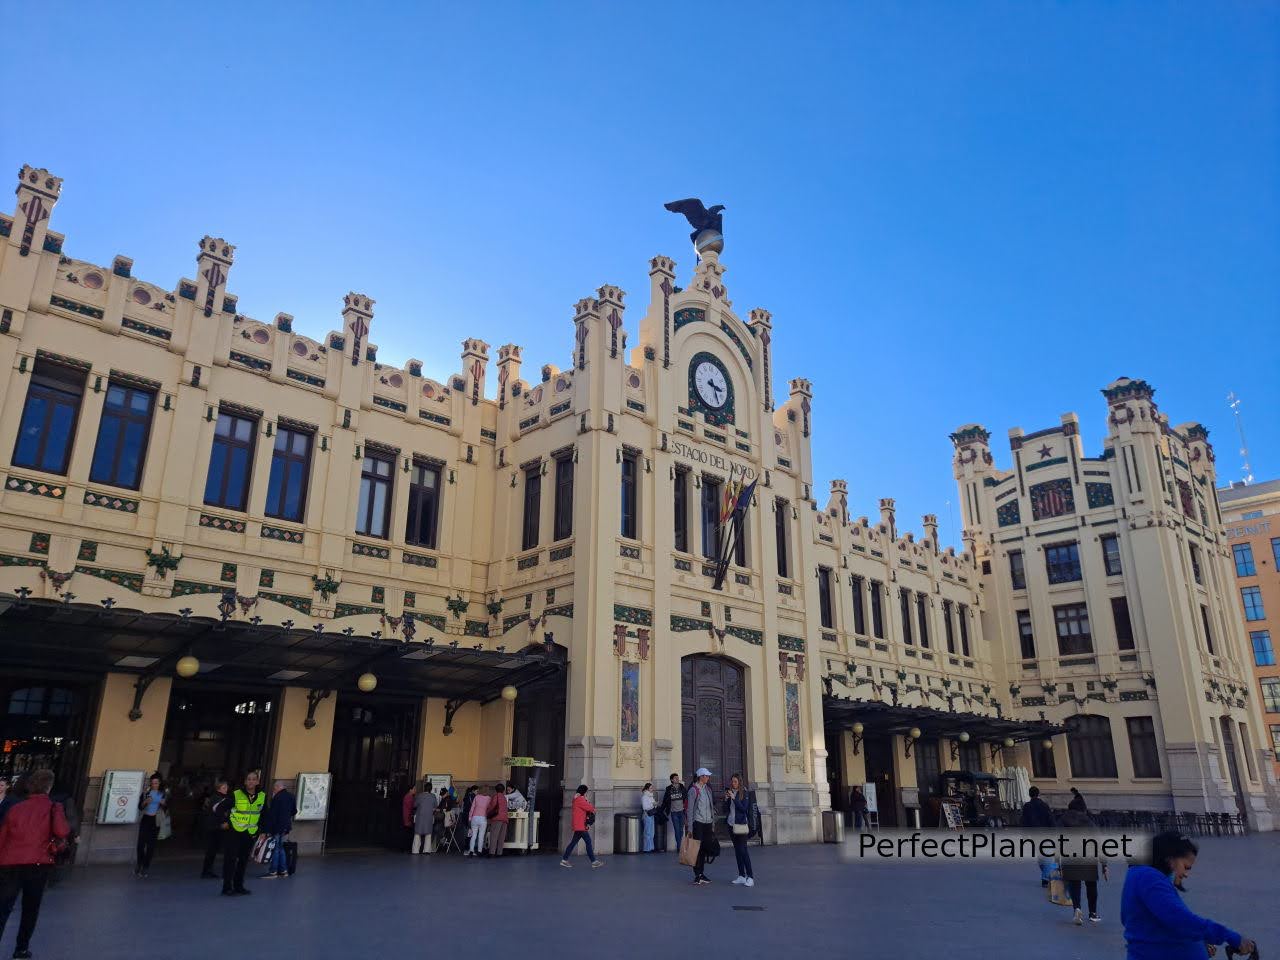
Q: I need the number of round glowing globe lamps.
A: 8